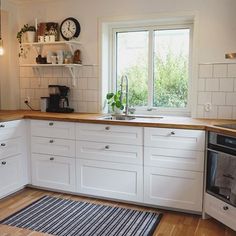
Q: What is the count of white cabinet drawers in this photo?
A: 13